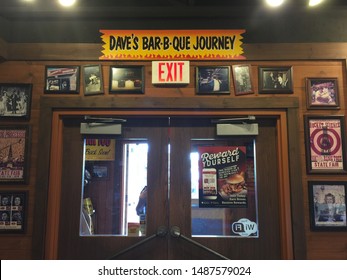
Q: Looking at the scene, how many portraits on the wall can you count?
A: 12